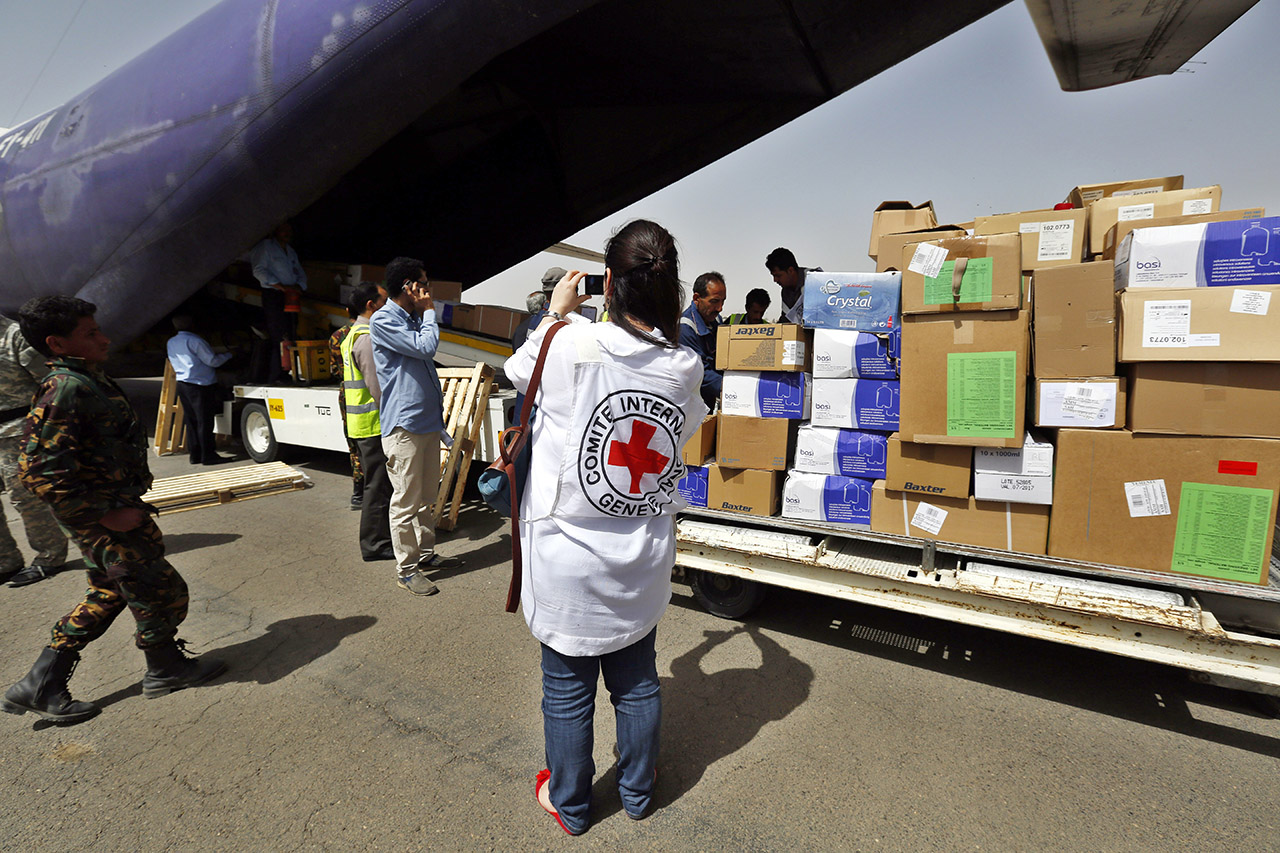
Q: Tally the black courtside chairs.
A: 0